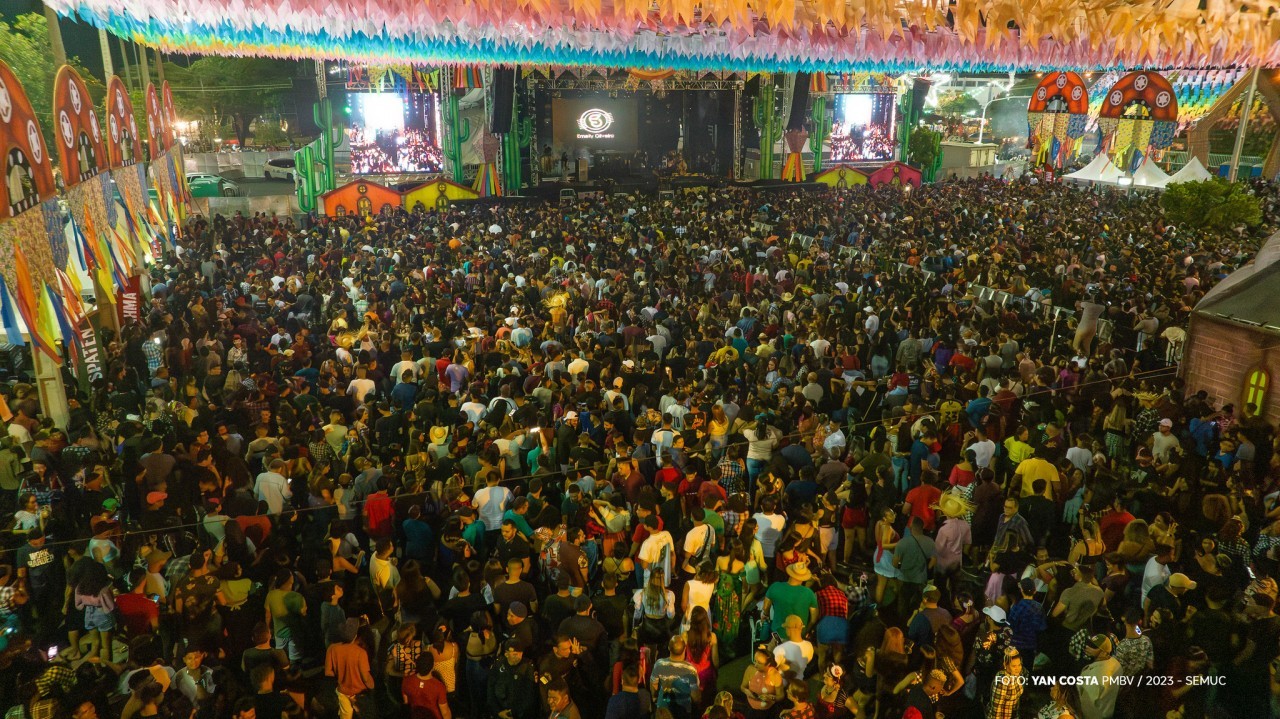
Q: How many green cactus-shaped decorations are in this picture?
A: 8